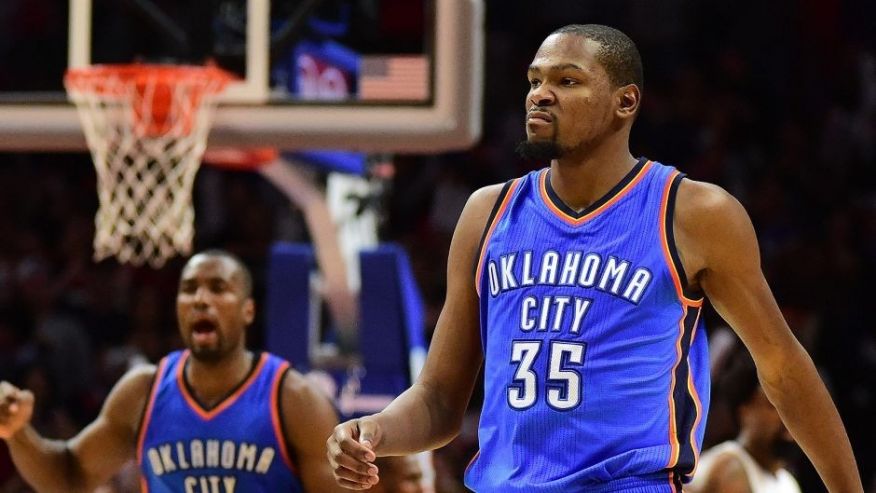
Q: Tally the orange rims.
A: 1